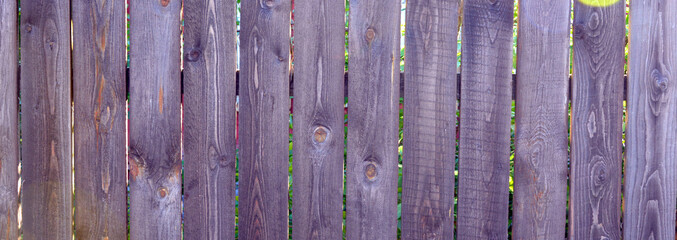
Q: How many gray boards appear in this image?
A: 13